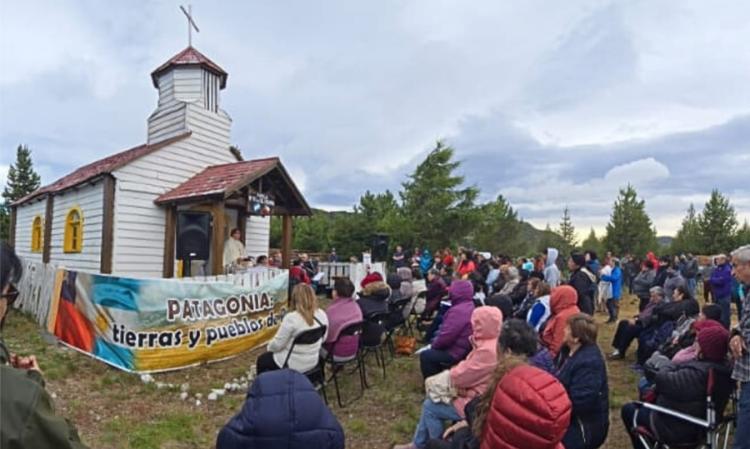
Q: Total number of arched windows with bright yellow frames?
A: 2